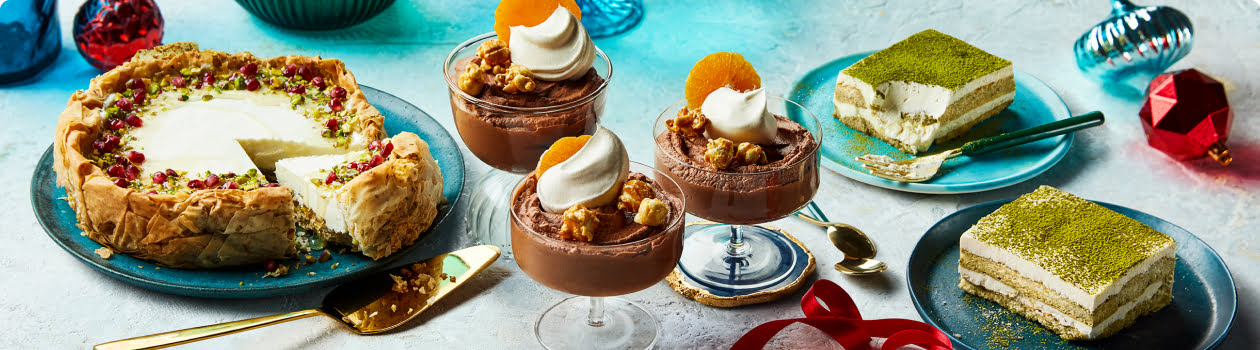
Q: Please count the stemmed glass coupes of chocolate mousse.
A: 3